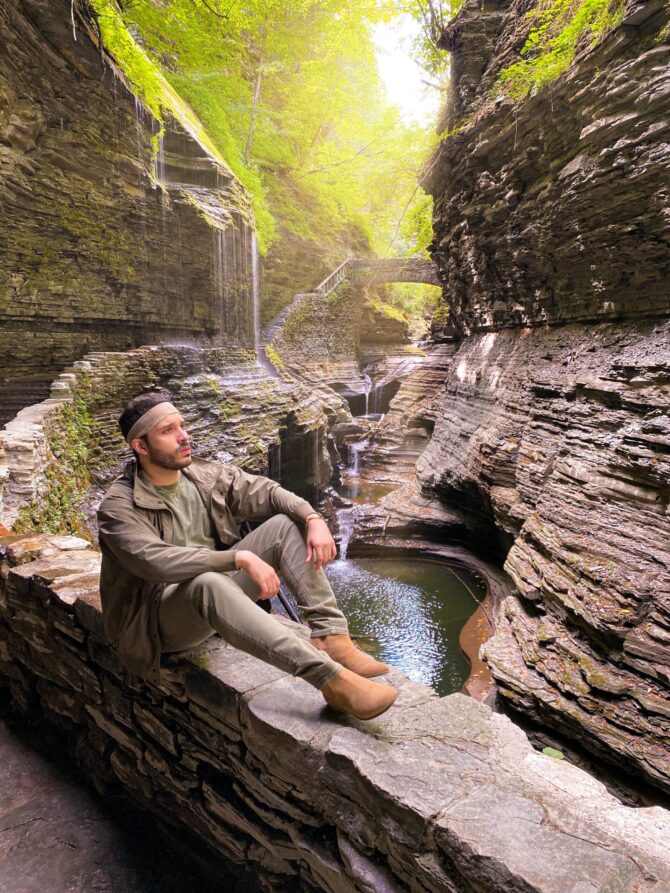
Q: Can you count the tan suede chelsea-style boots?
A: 2